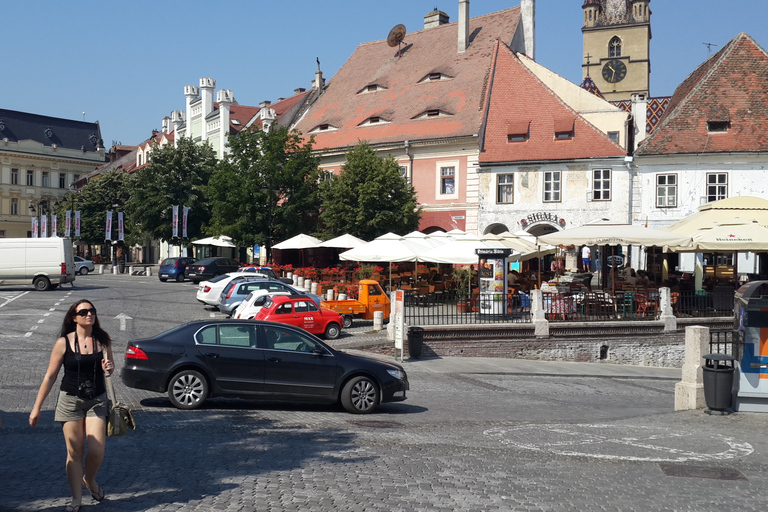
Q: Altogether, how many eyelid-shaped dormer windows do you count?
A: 5